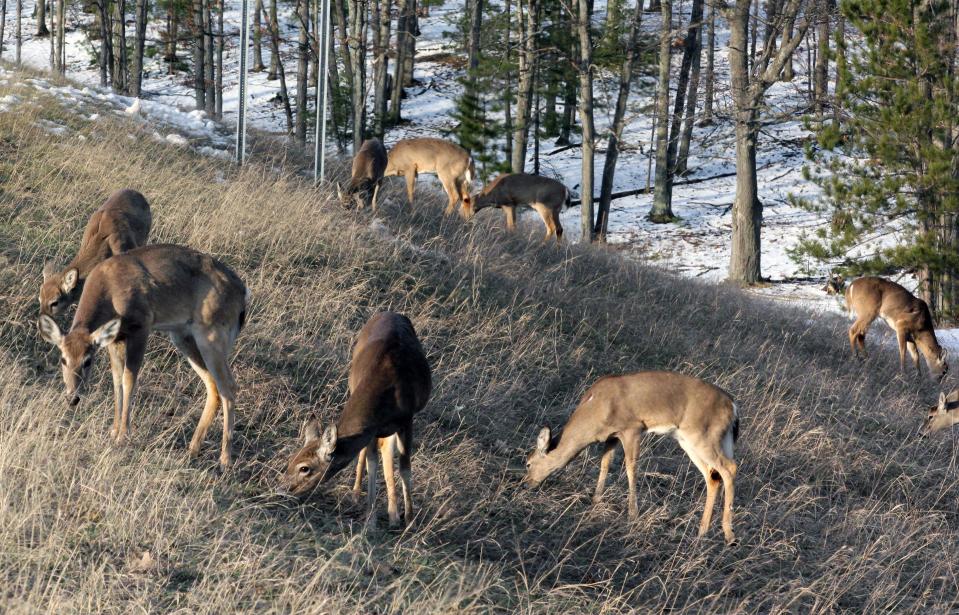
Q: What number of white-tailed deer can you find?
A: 9